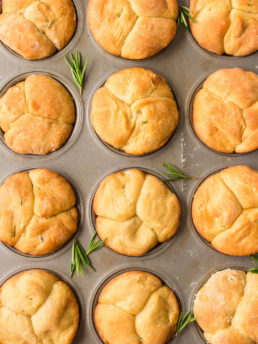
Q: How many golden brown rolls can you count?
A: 12